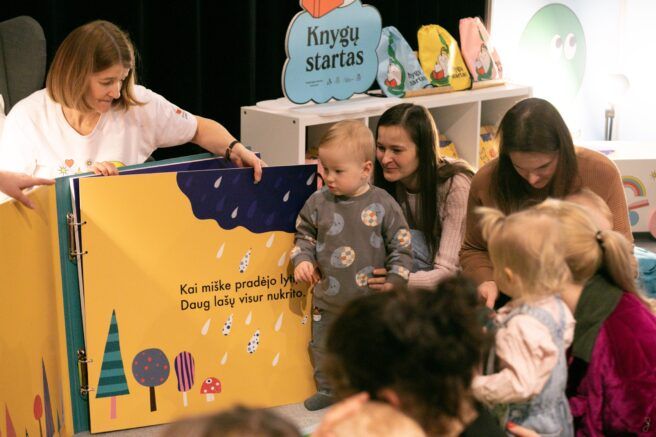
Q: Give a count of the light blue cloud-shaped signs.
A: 1